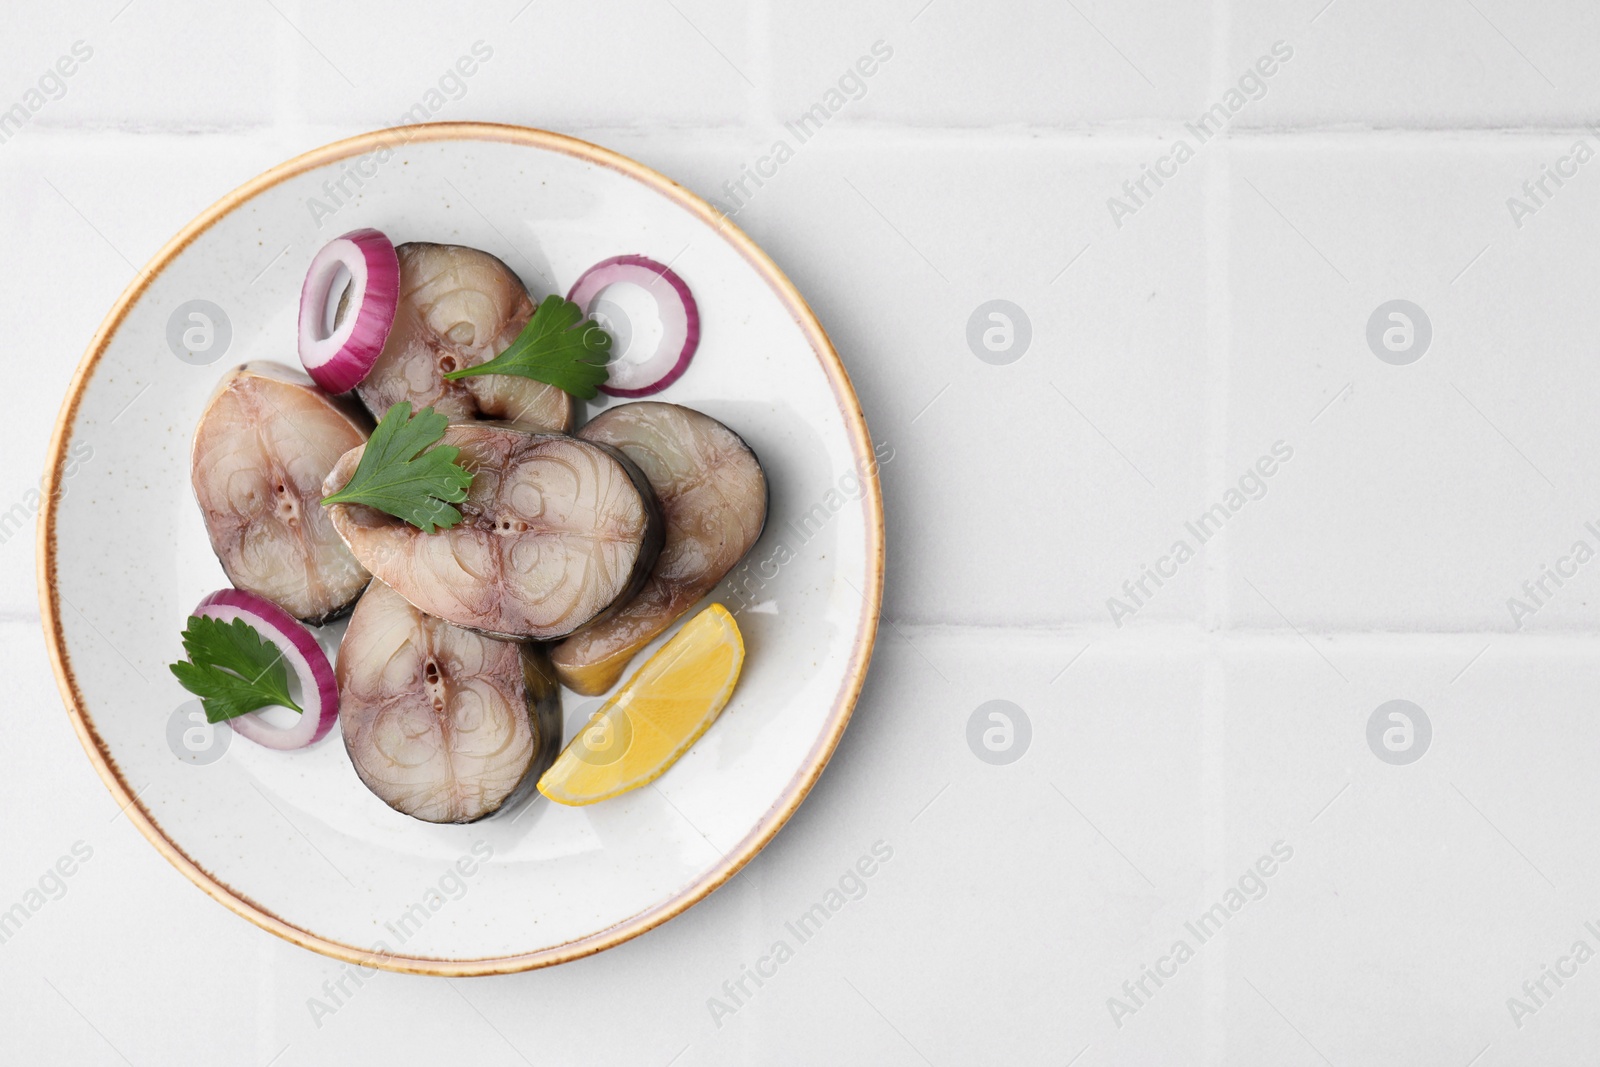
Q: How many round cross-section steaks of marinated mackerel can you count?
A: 5